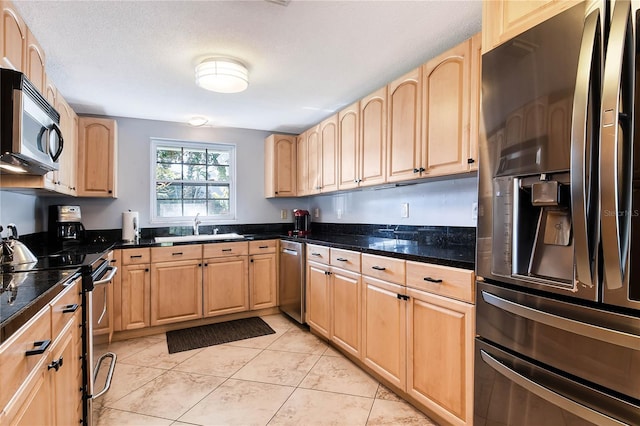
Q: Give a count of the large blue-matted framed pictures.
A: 0